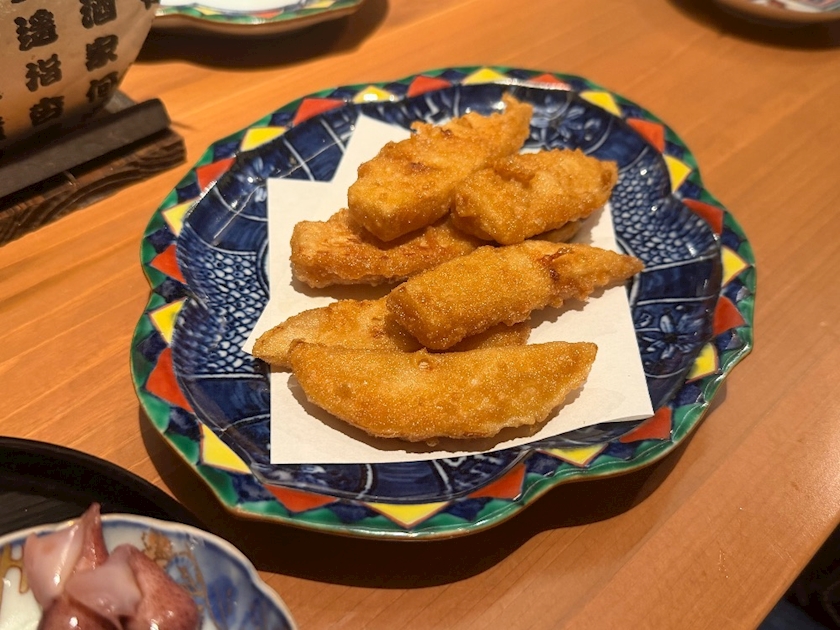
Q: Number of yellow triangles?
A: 12